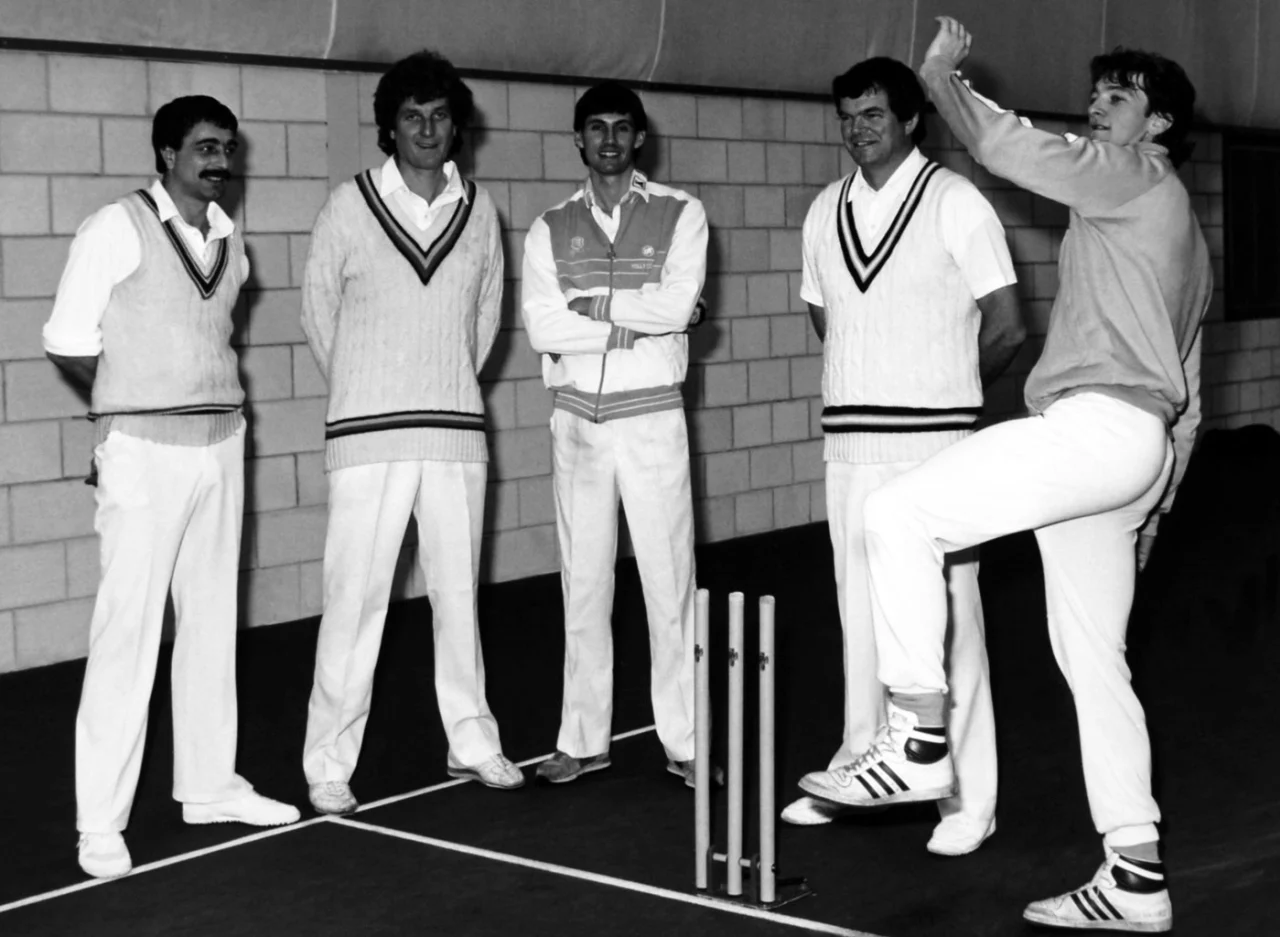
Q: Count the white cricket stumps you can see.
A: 3